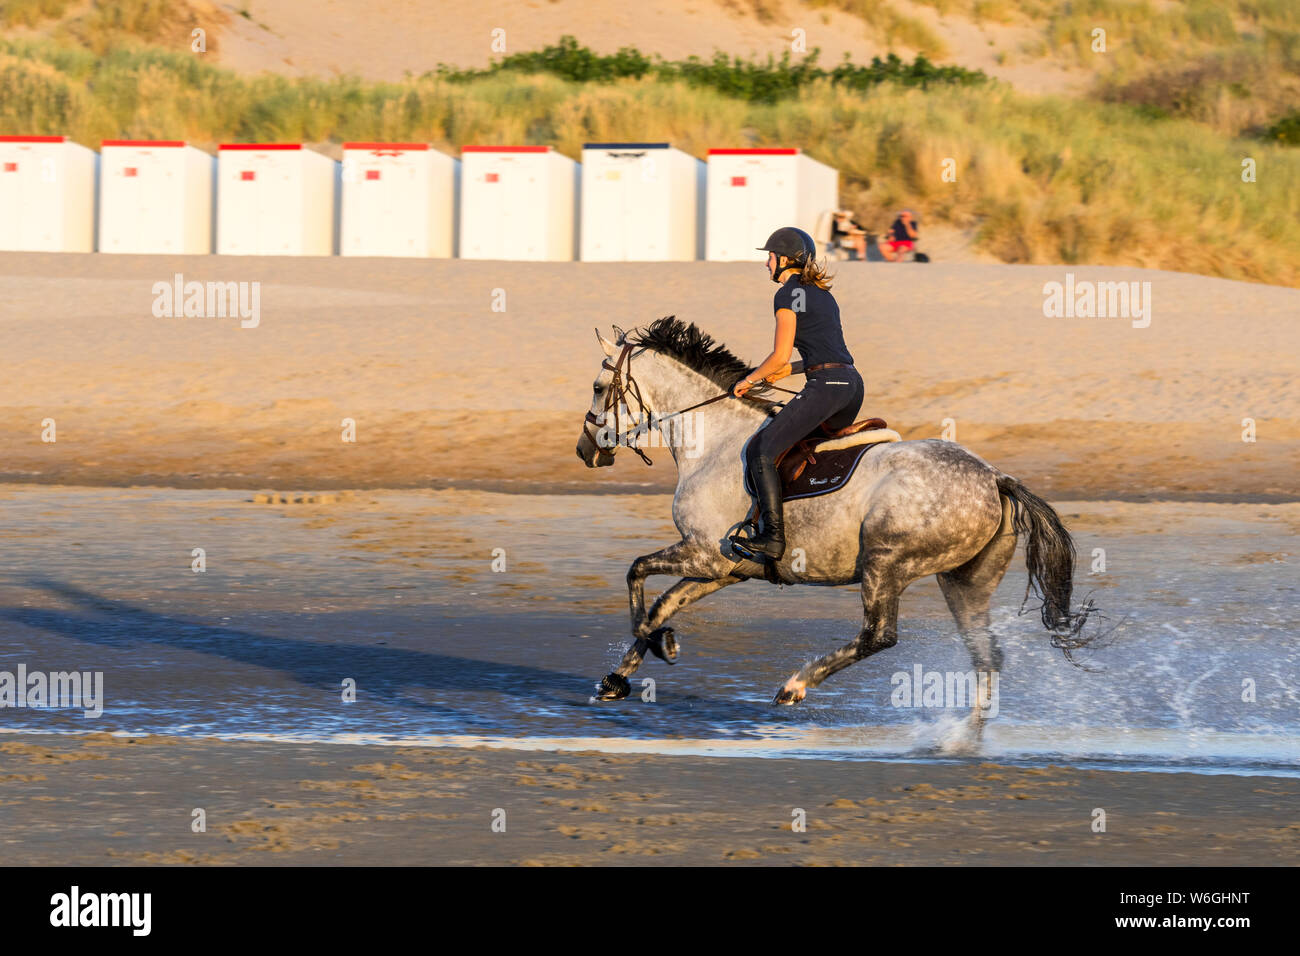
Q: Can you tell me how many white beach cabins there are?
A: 7